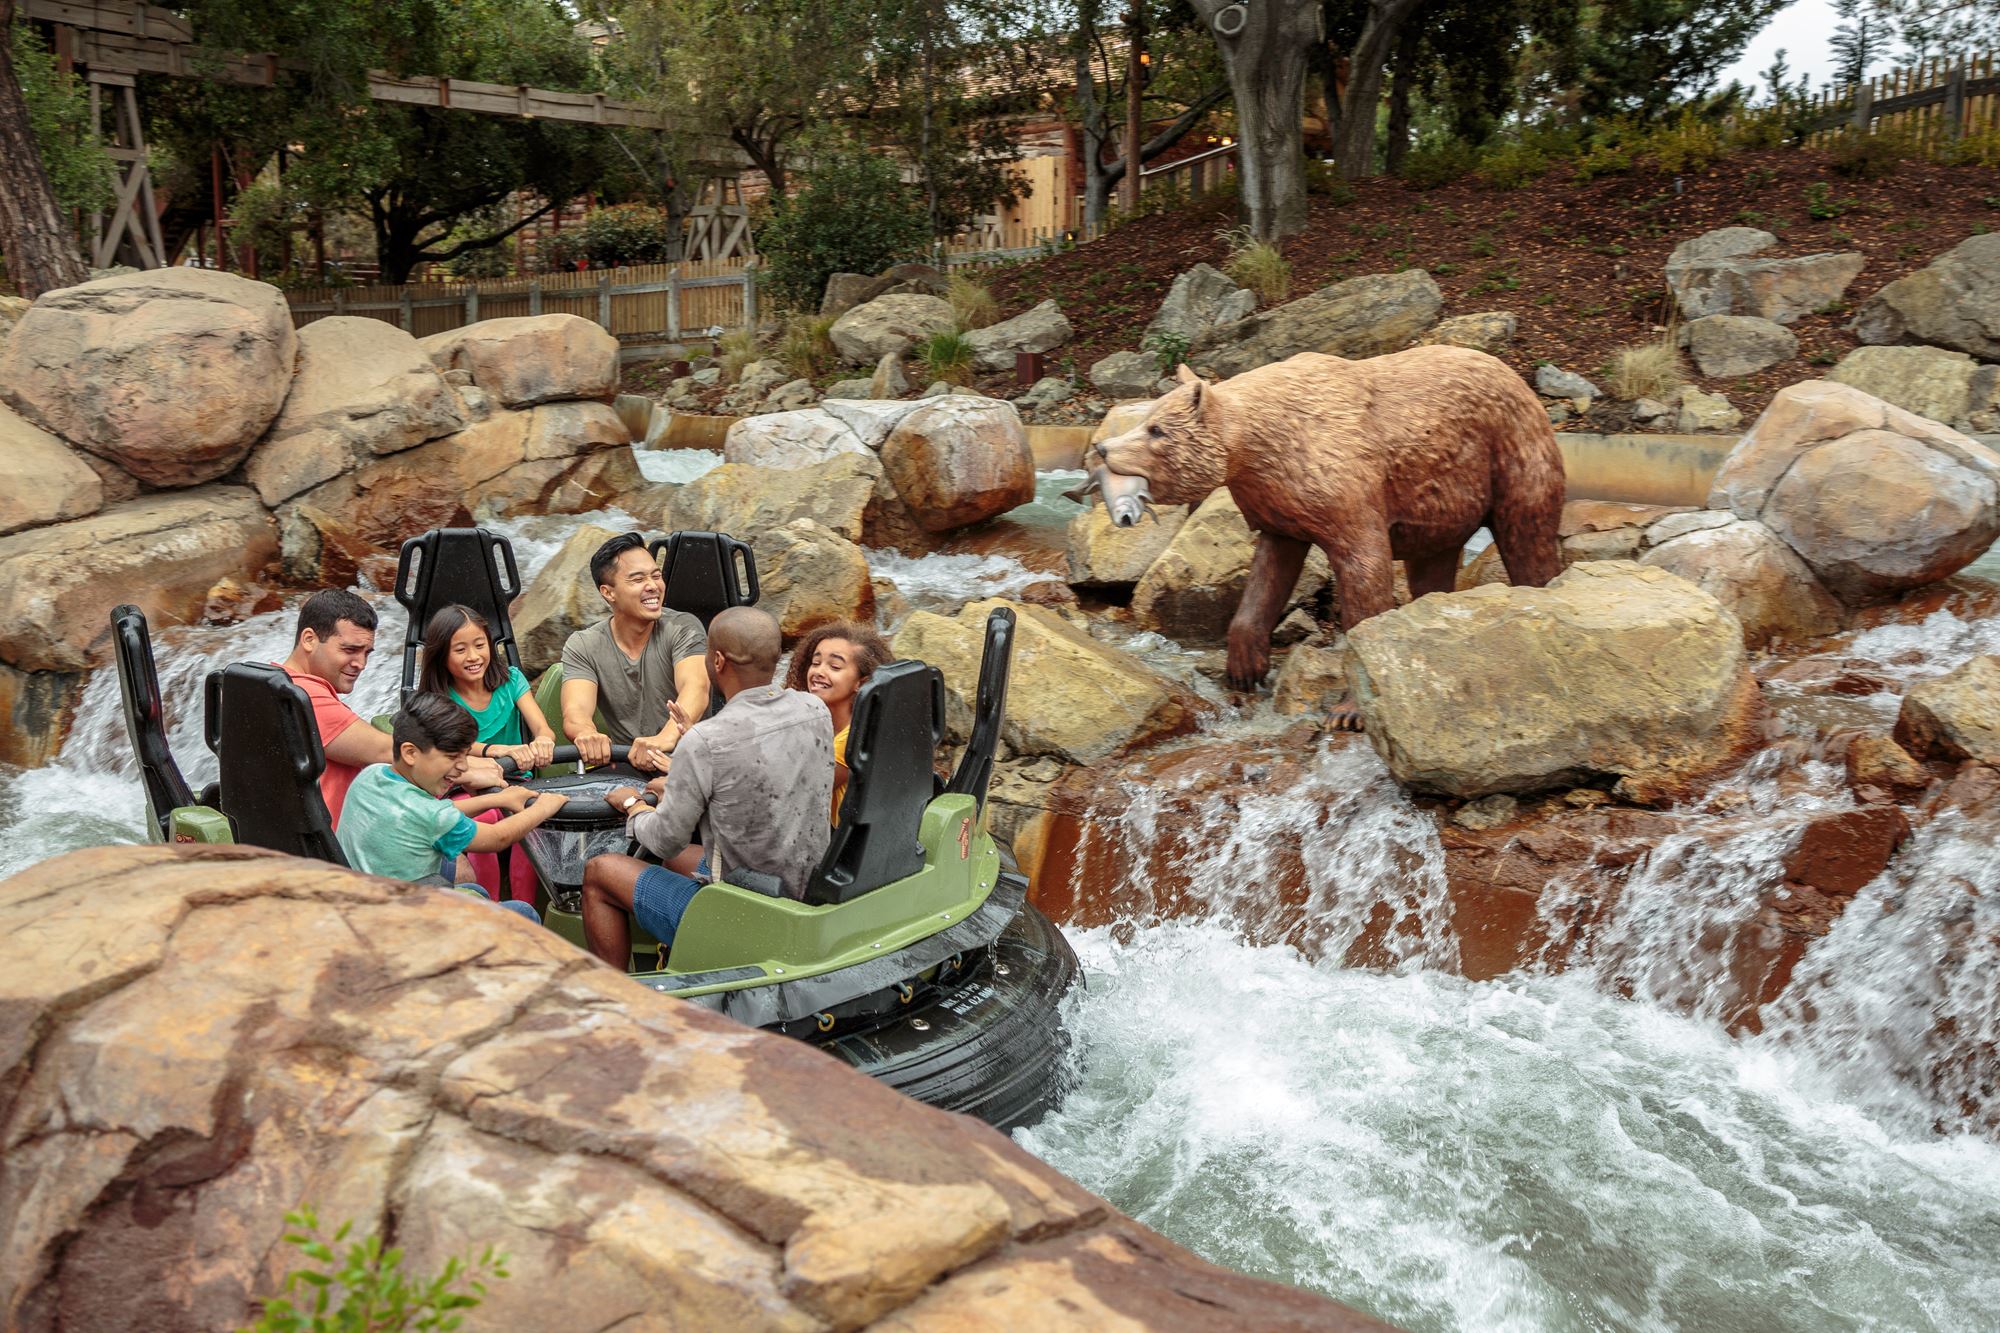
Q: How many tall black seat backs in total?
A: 6